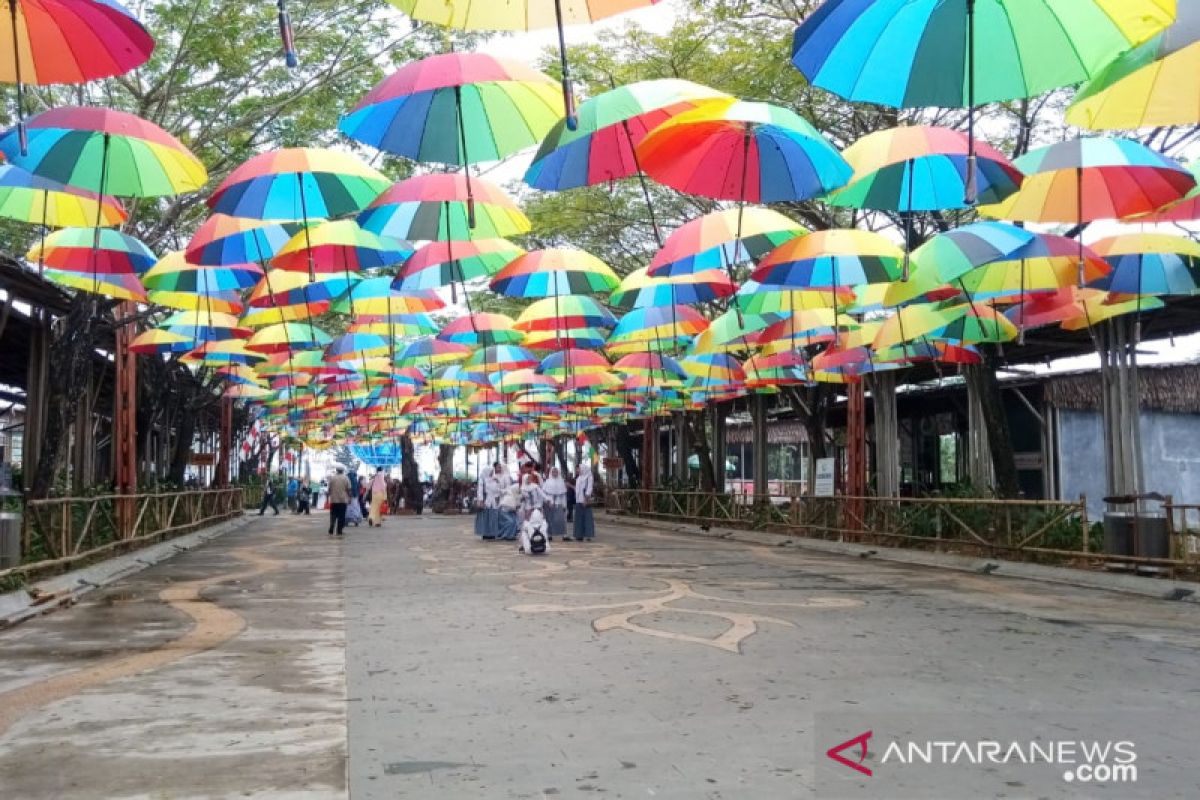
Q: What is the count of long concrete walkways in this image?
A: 1